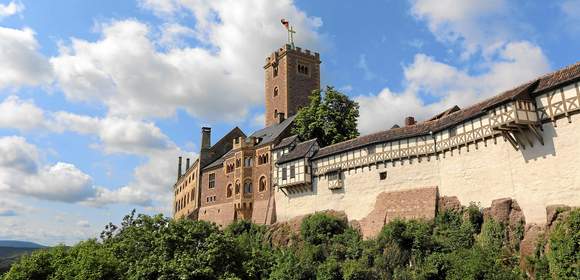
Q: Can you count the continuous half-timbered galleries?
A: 1